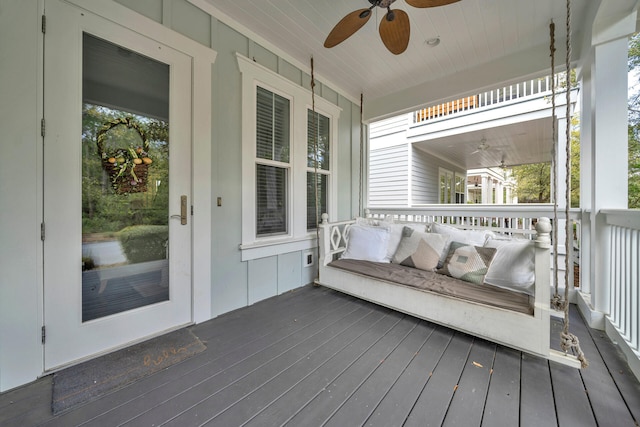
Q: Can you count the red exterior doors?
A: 0